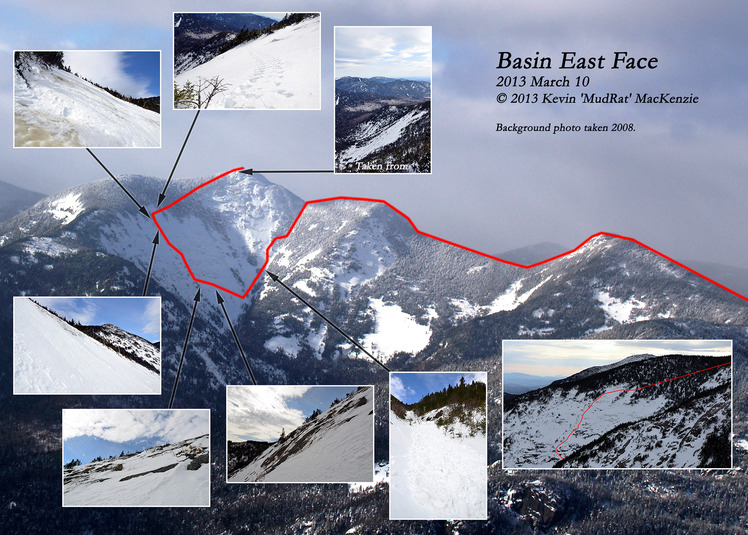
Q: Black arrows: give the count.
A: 7